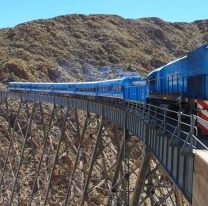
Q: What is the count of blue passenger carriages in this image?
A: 5